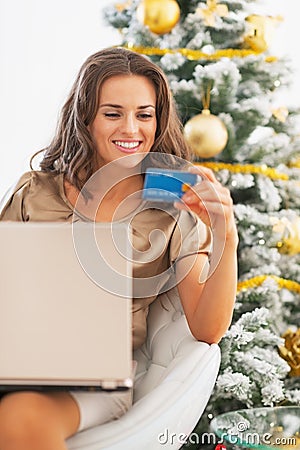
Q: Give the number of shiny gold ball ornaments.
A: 2